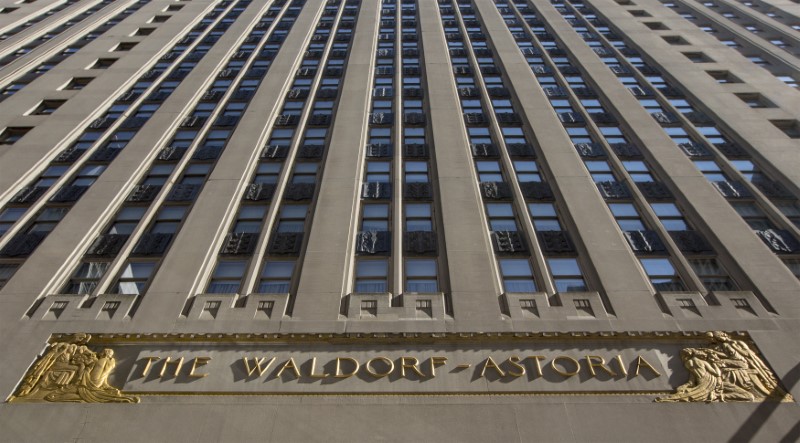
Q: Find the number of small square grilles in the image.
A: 10